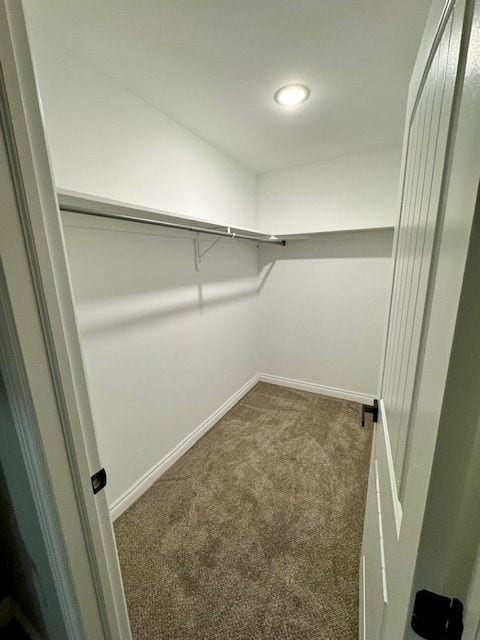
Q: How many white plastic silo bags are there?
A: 0